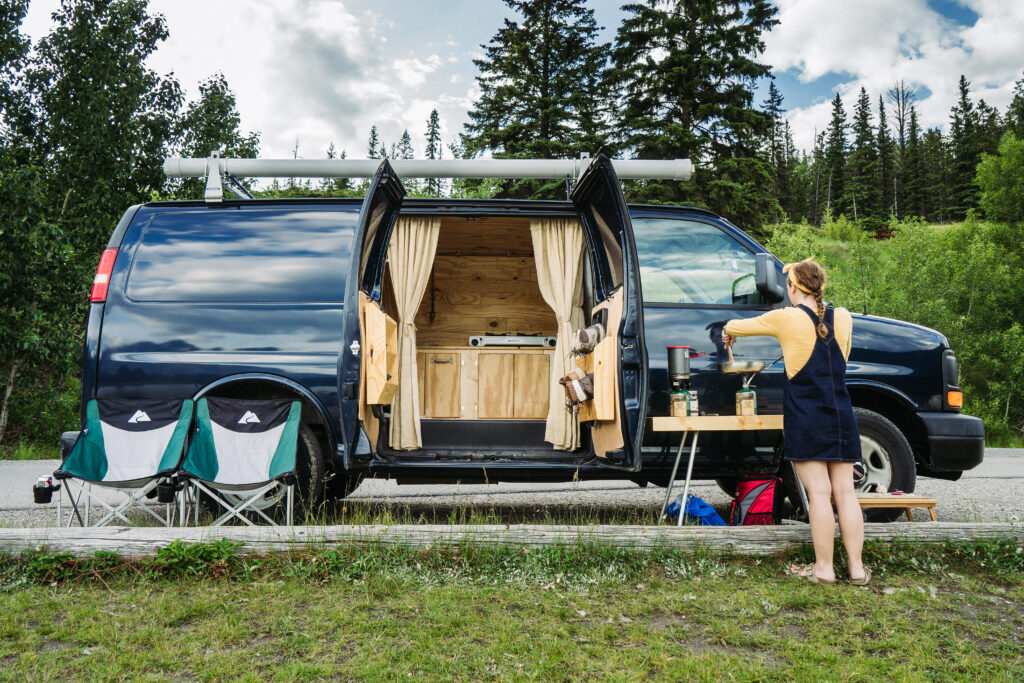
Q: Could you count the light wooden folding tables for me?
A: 2